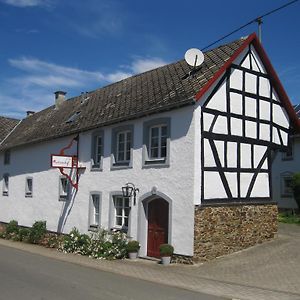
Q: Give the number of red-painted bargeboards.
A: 2